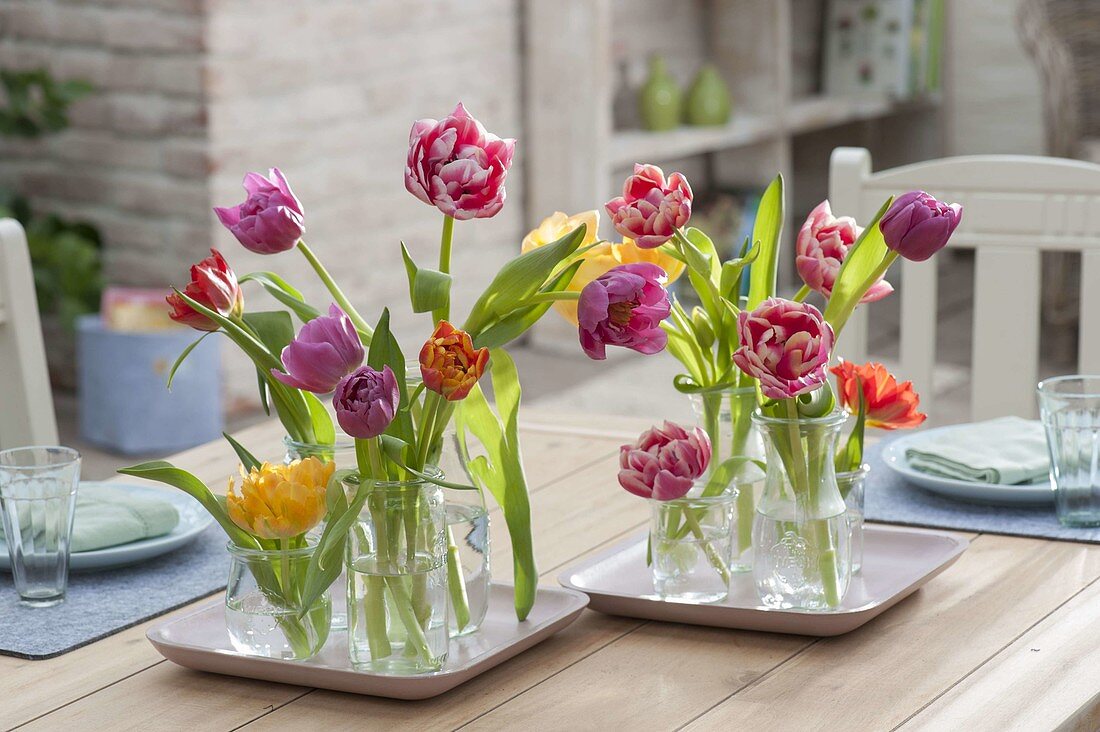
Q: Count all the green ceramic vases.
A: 2